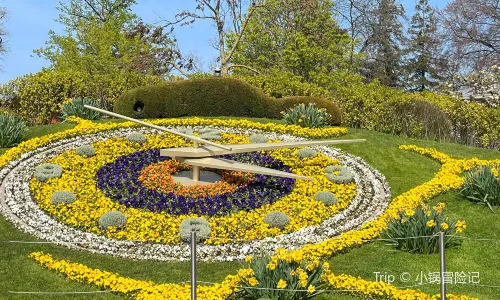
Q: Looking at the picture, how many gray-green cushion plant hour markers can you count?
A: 12